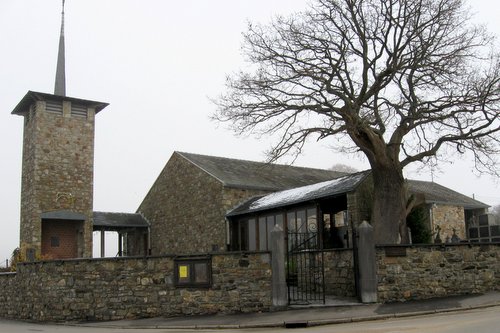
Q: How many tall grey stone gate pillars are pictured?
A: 2